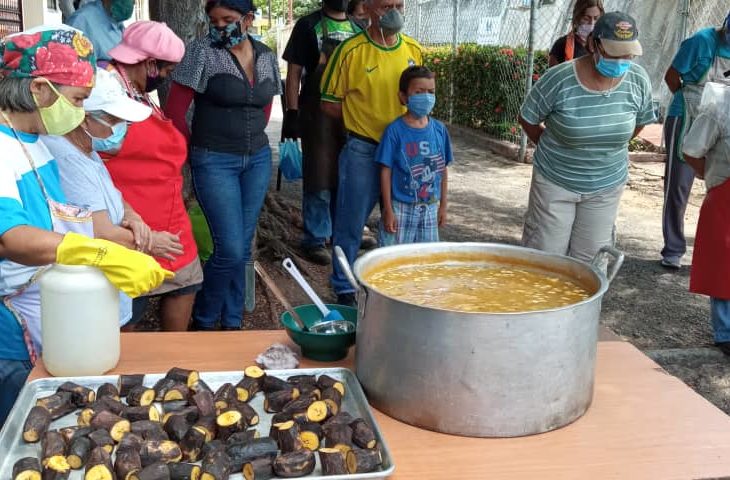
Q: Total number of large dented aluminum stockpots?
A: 1